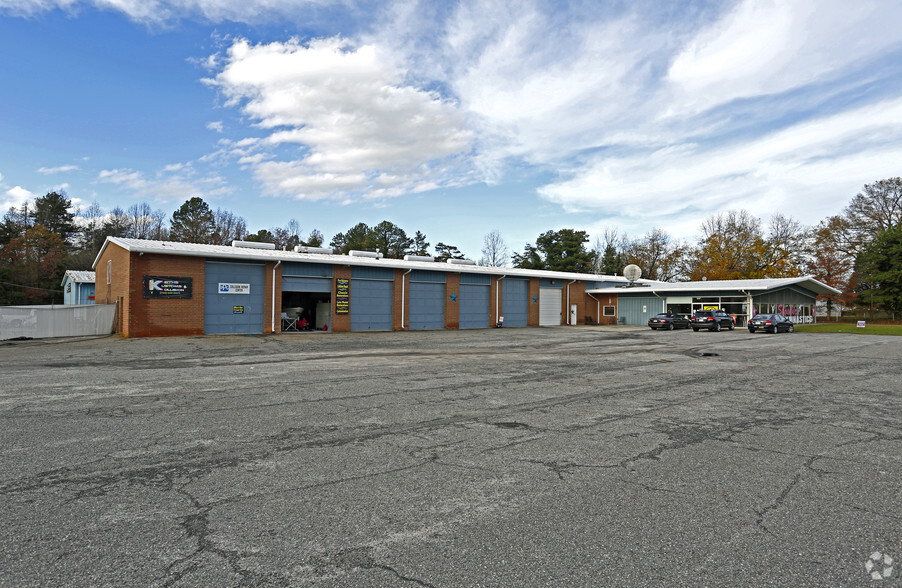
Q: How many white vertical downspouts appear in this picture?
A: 7